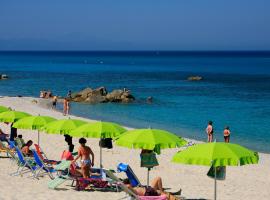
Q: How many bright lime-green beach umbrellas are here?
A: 7